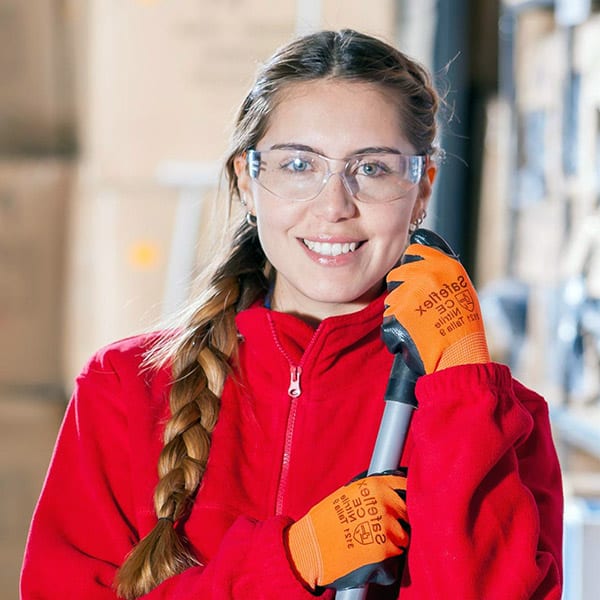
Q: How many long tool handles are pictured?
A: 1